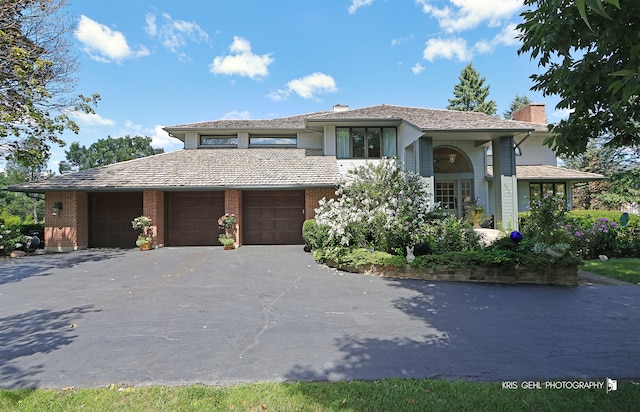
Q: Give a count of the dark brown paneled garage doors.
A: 3